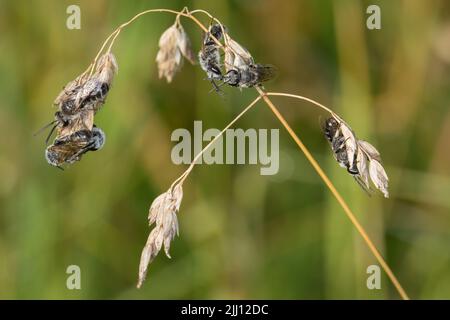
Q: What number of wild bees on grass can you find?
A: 5